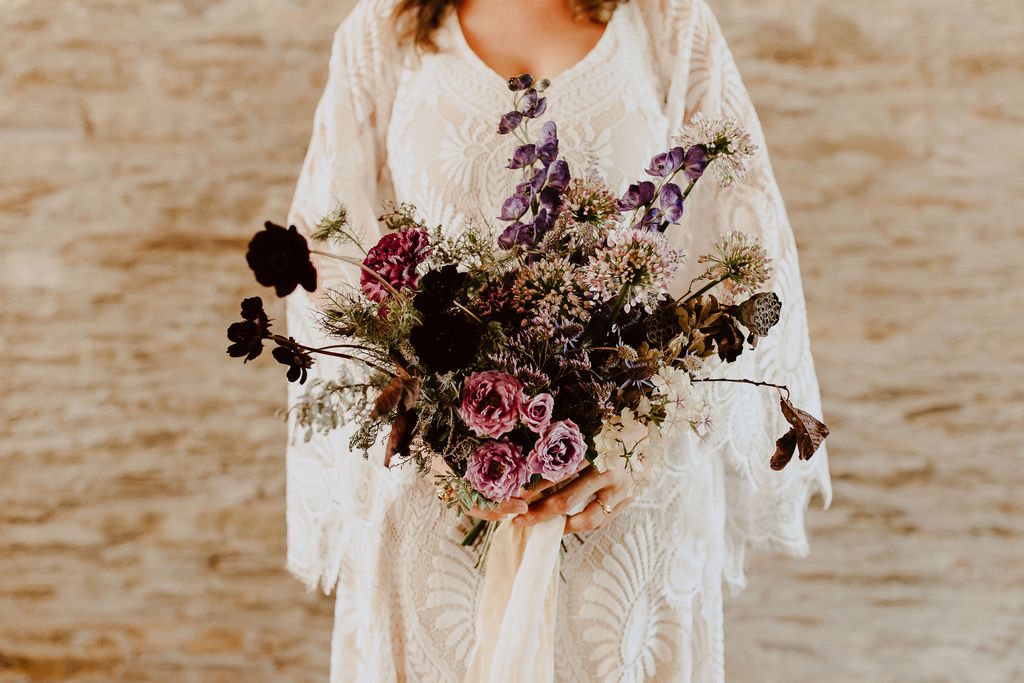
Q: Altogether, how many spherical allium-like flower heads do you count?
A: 5